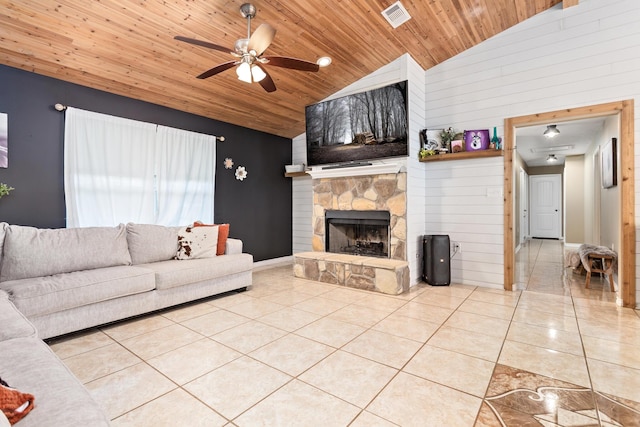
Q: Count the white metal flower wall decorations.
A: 2